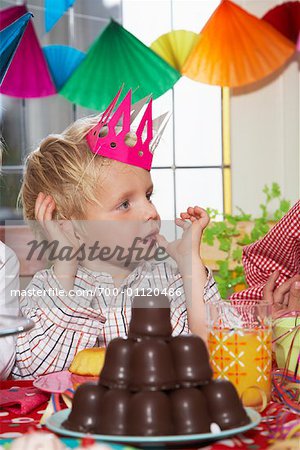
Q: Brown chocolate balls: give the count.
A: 9